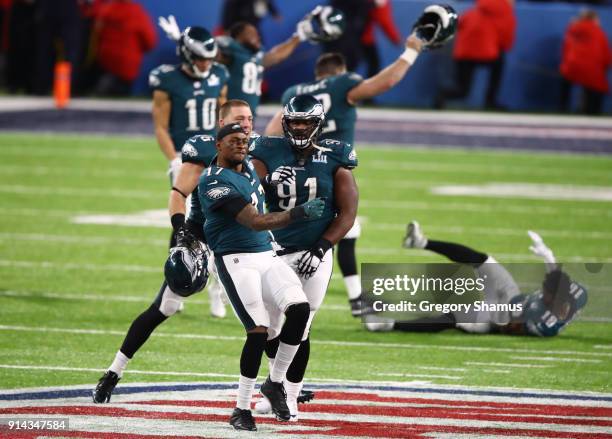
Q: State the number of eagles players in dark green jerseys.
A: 7